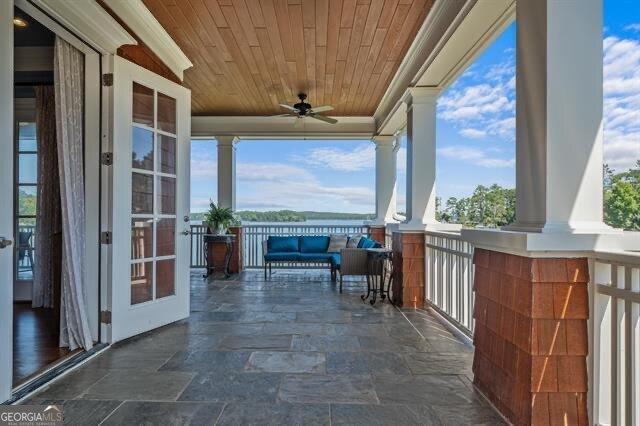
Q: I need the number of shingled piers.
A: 4